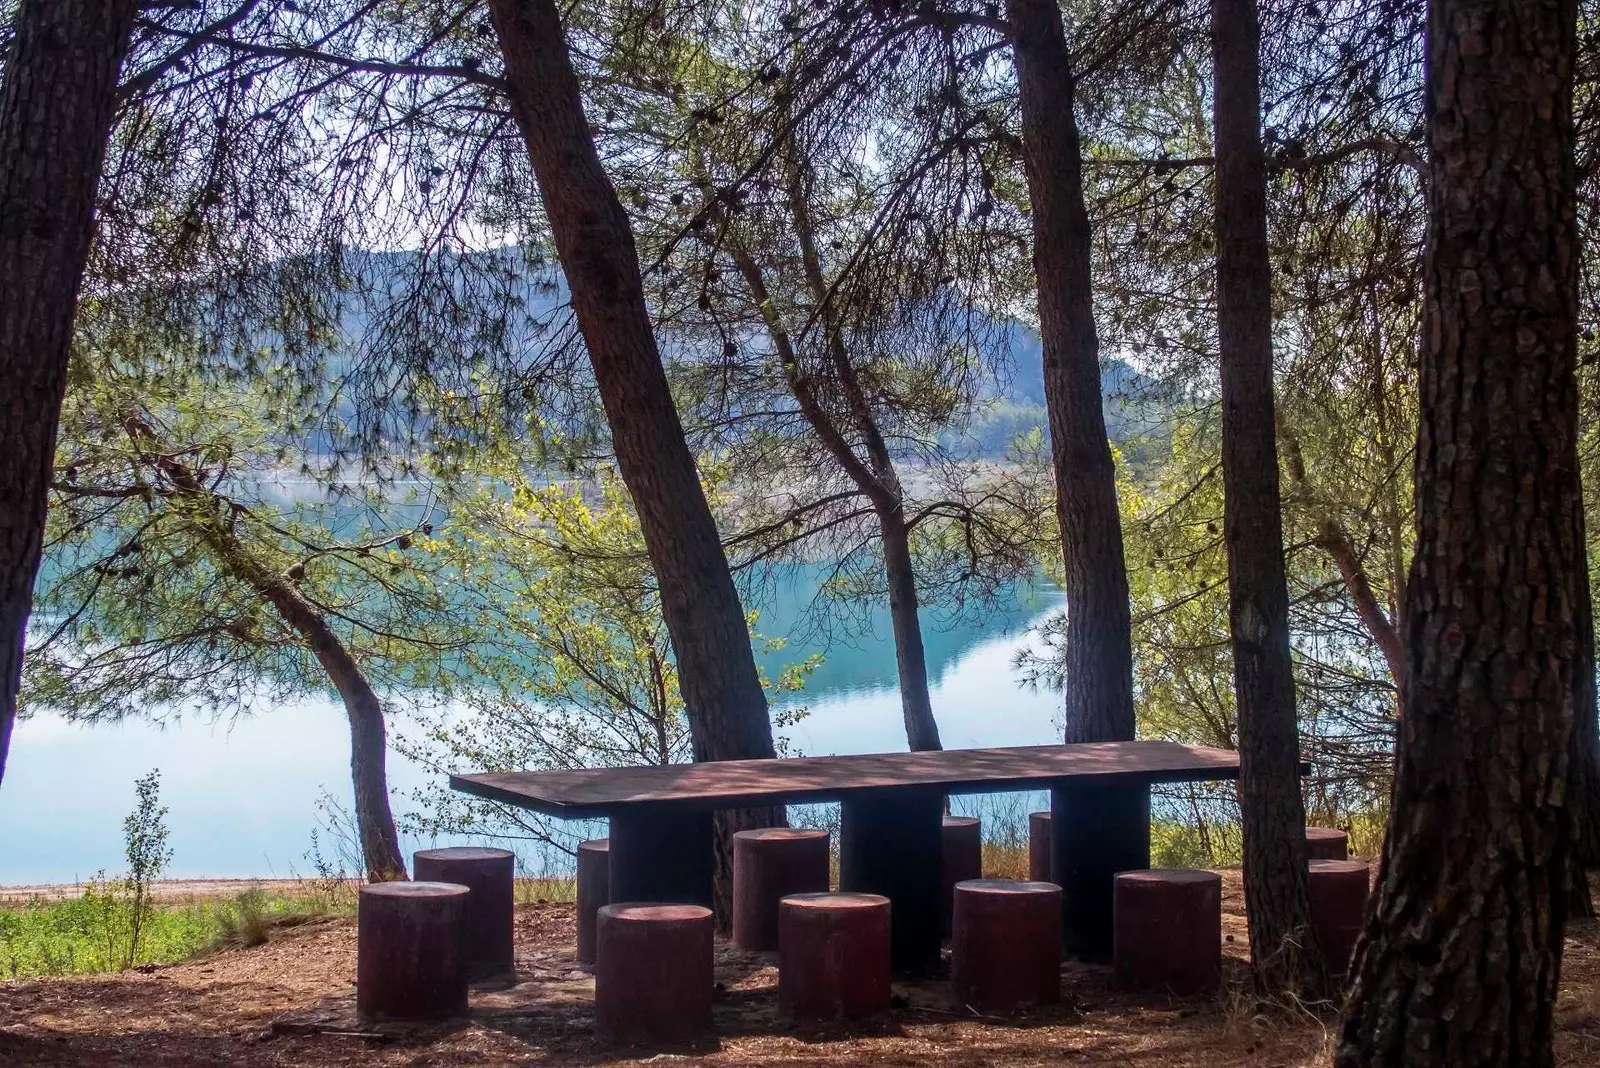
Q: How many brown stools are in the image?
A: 12